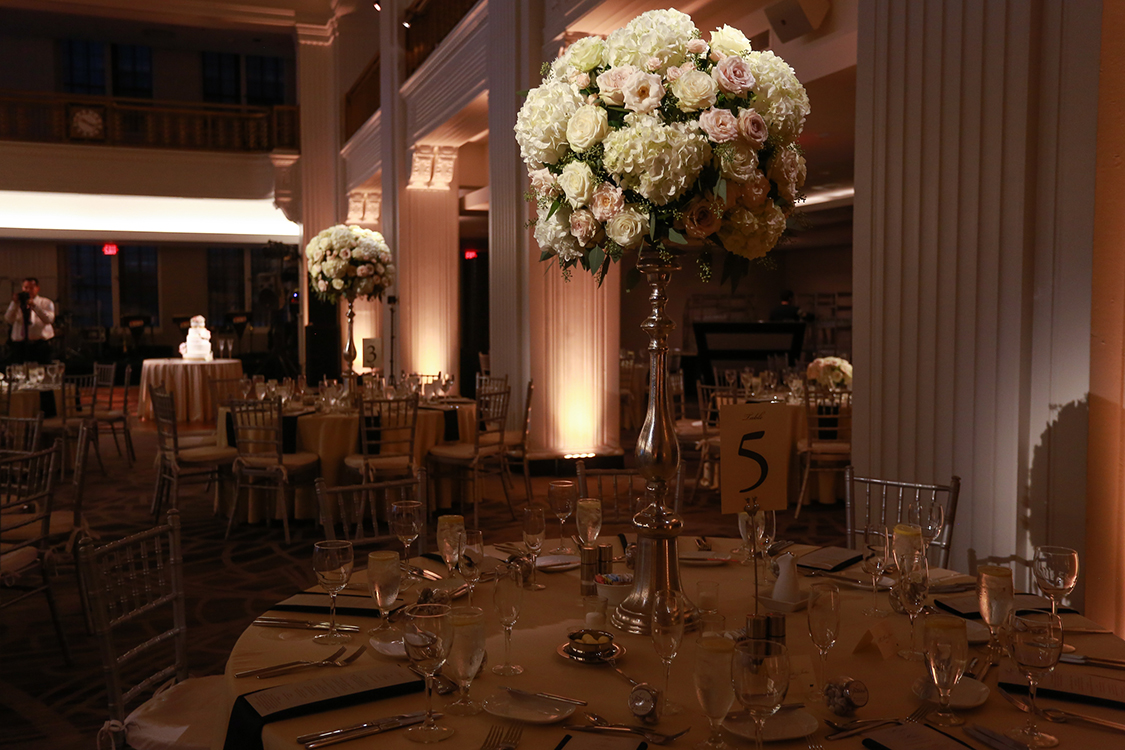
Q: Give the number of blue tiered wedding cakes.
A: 0